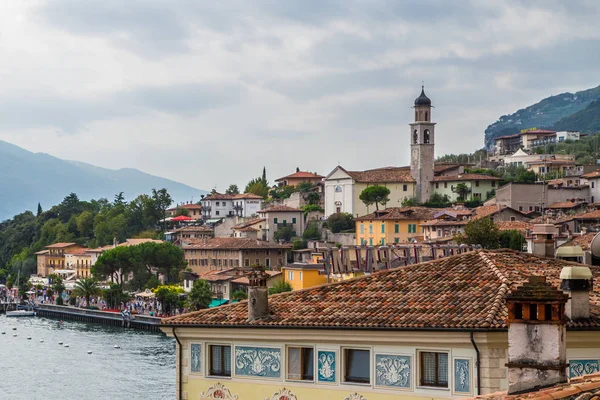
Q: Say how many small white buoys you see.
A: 9